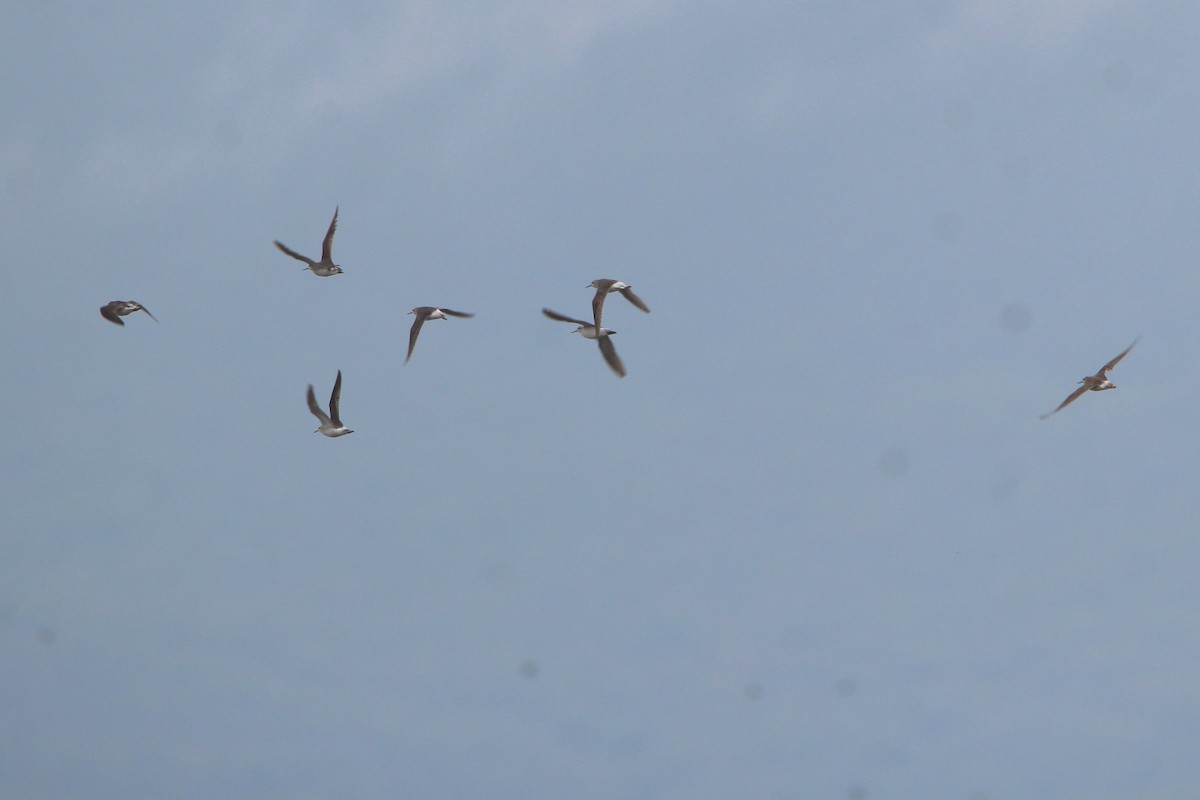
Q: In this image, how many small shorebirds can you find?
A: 7